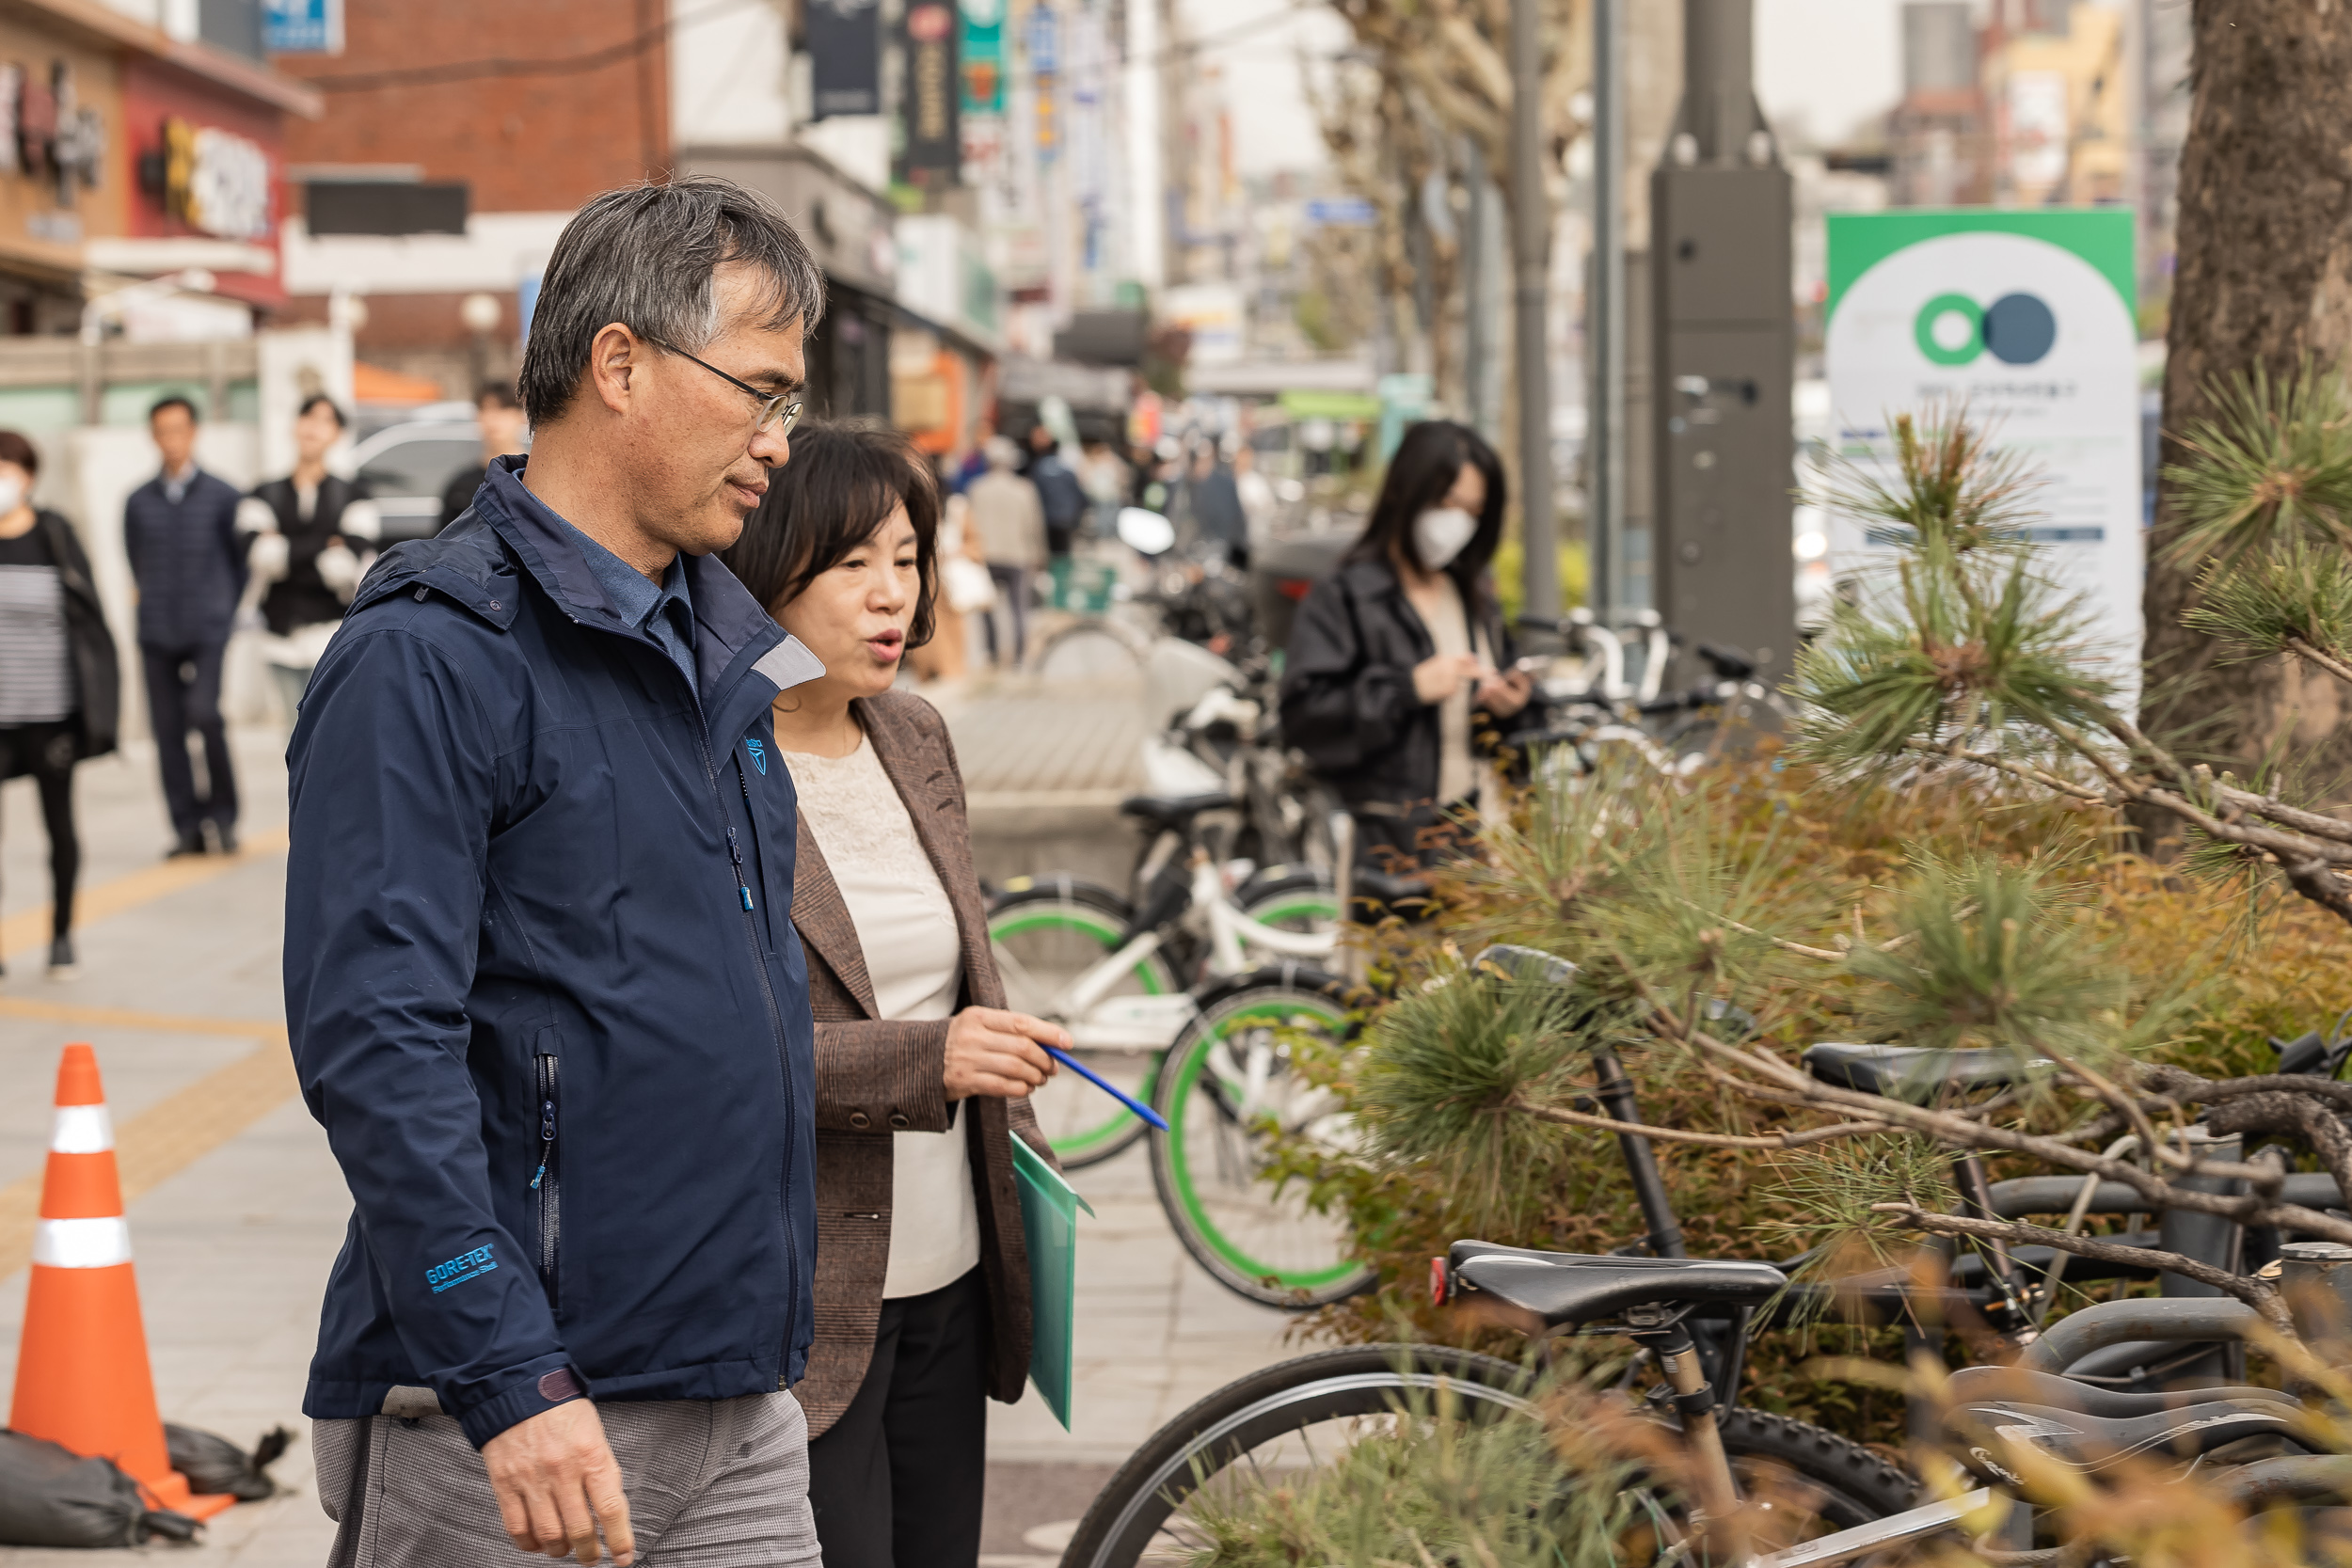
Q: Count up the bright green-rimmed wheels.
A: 3